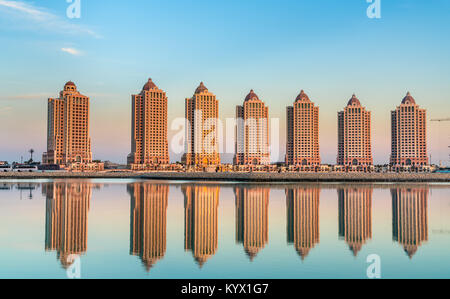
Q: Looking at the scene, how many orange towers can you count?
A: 7